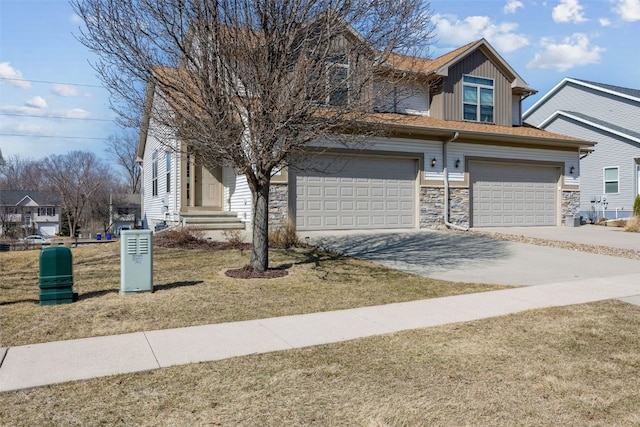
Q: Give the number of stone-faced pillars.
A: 3